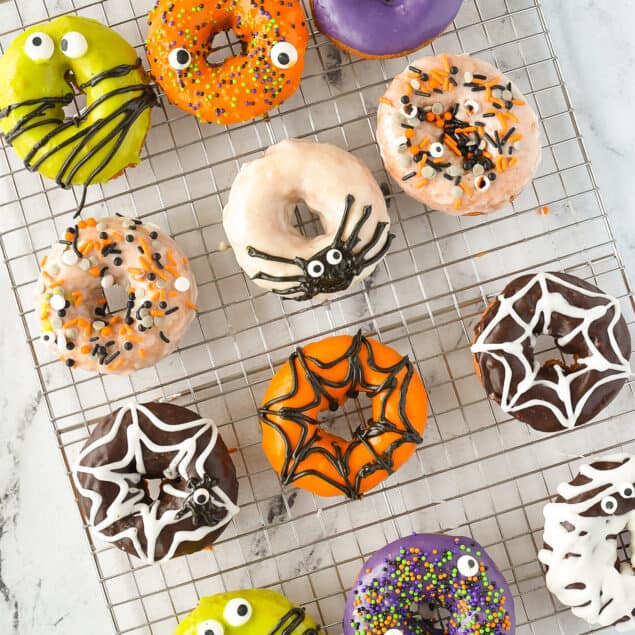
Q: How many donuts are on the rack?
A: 12